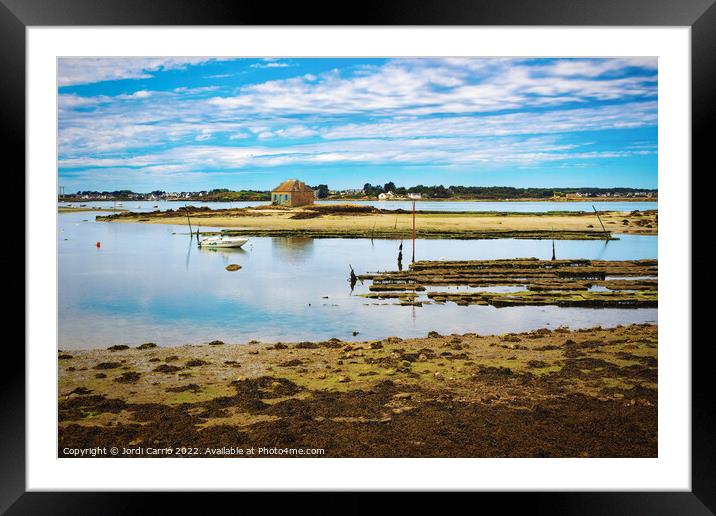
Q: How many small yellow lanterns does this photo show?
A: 0